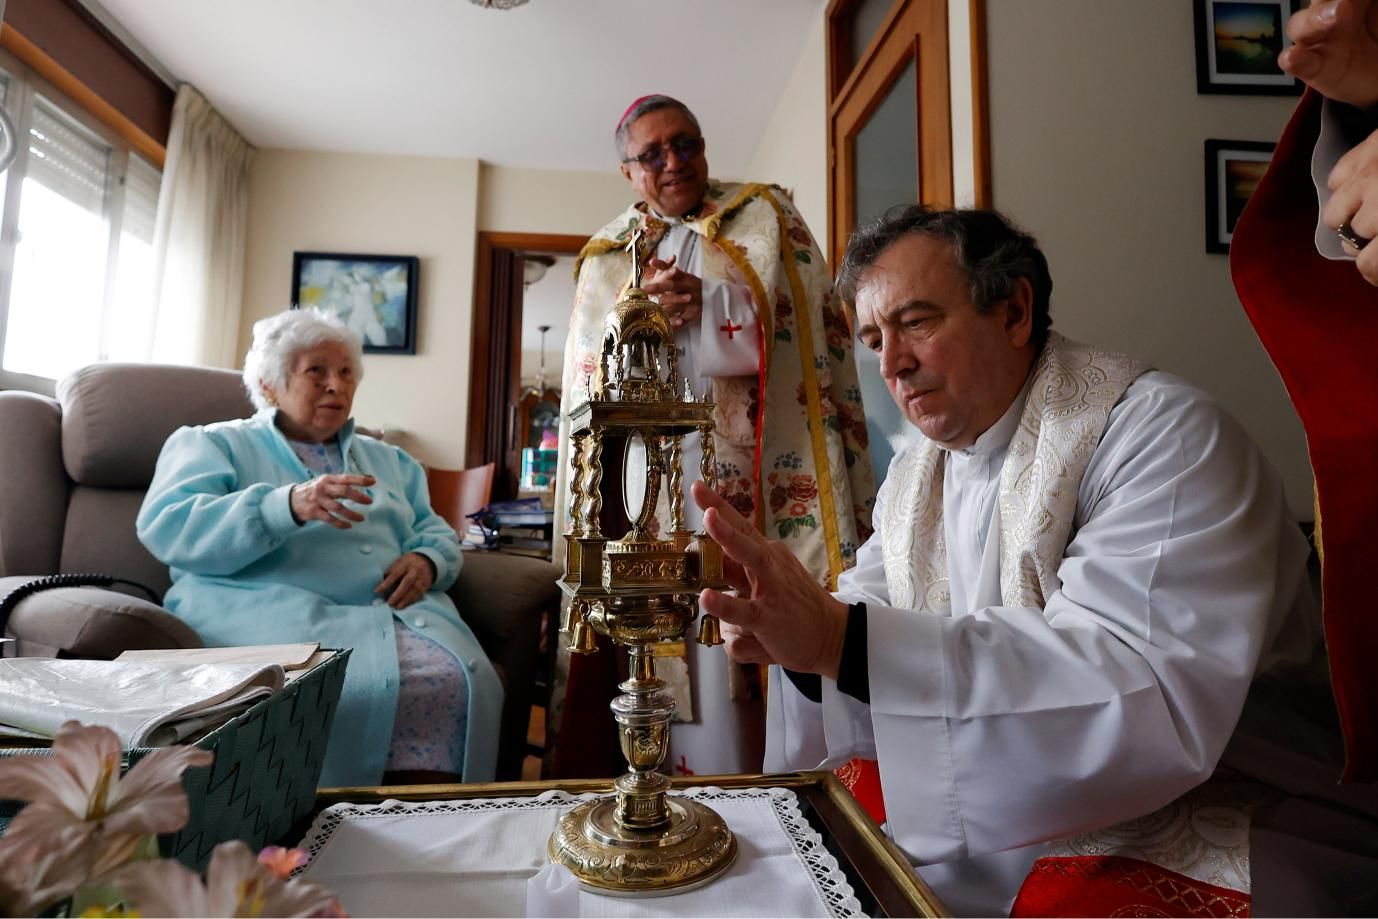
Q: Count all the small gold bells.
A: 3